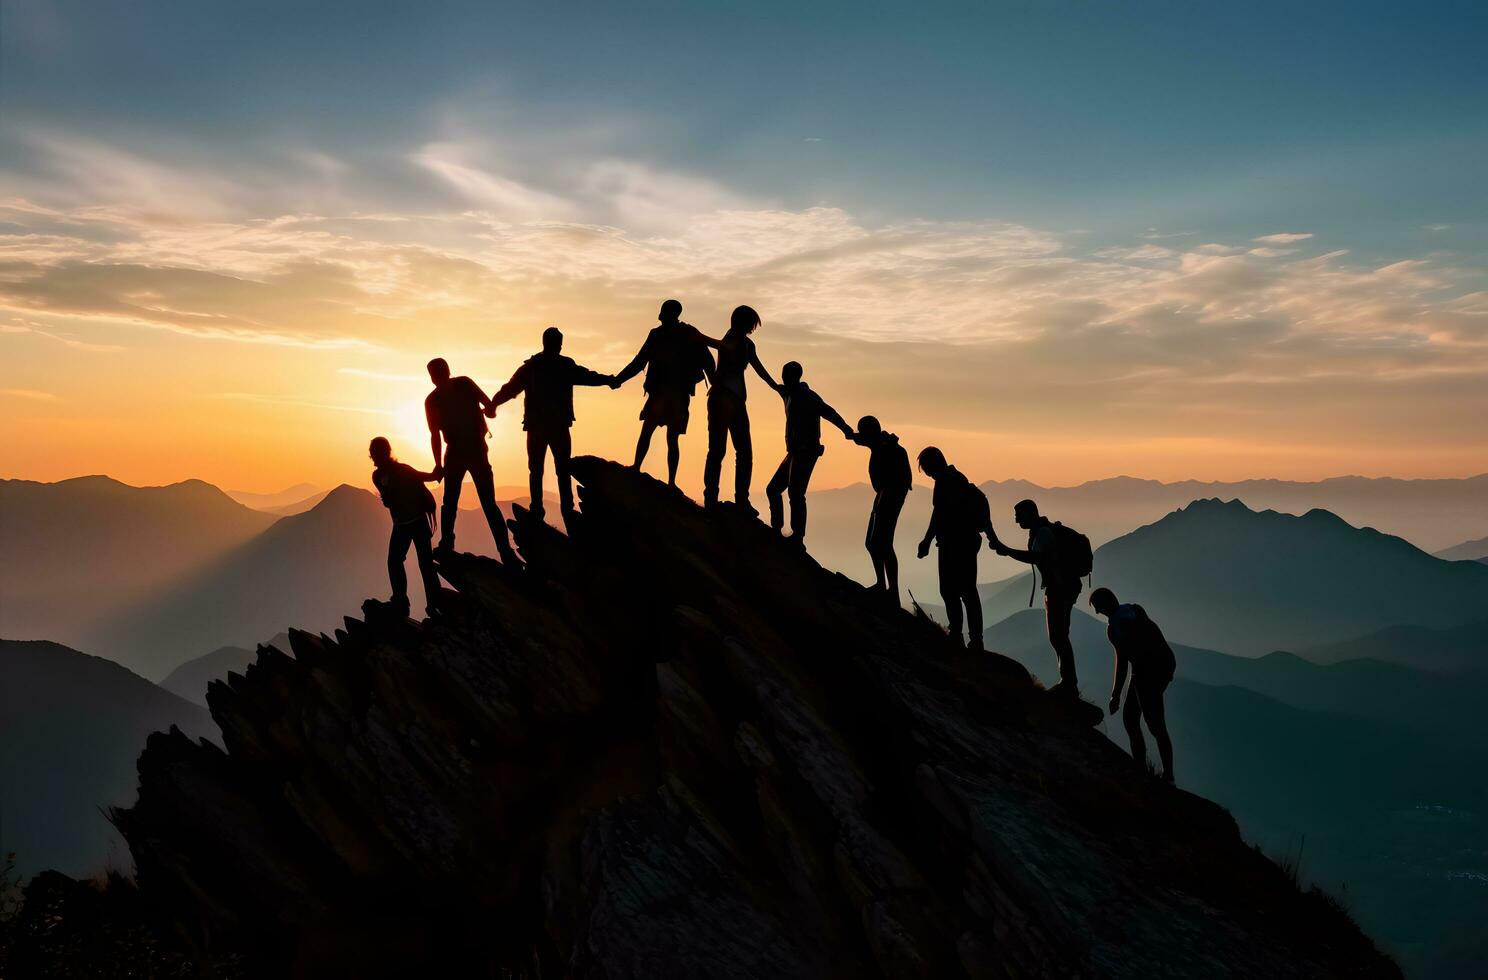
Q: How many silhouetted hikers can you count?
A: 10